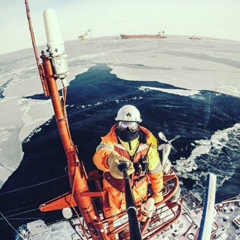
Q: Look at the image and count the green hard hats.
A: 0